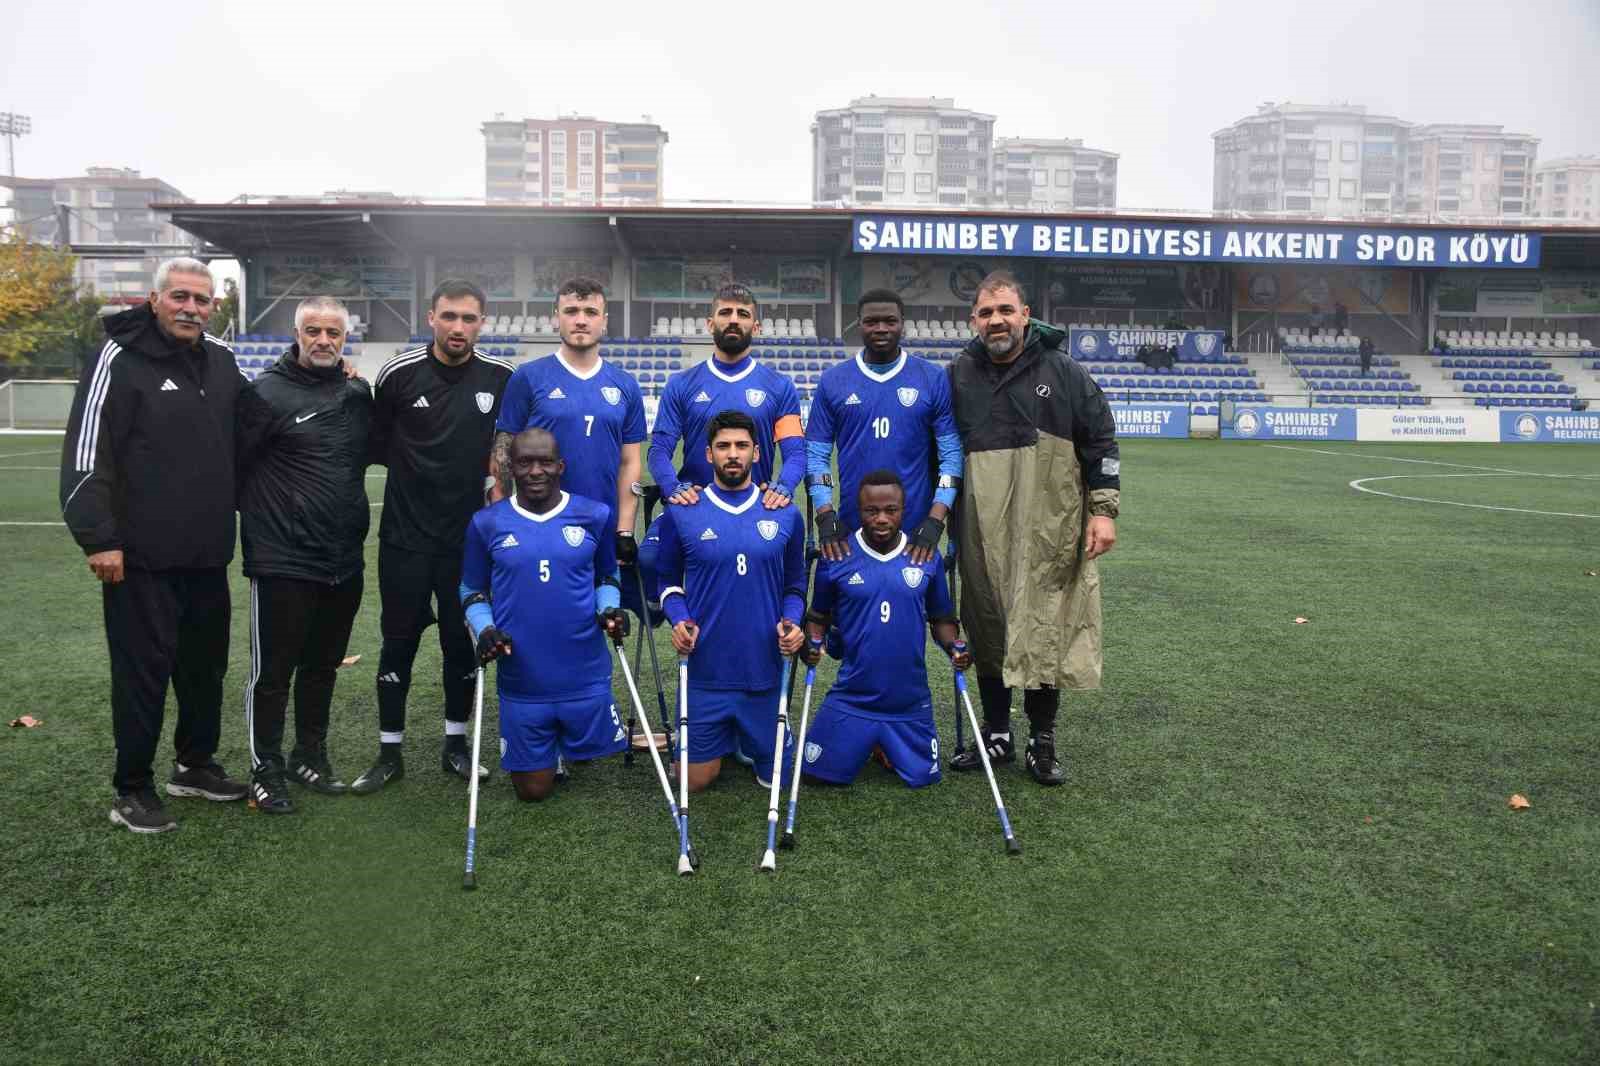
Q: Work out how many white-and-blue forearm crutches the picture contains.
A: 6